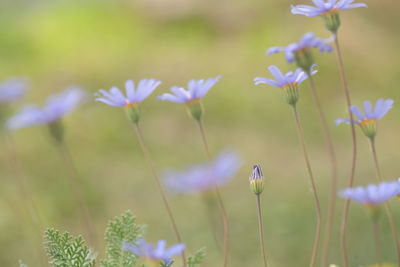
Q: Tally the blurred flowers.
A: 3